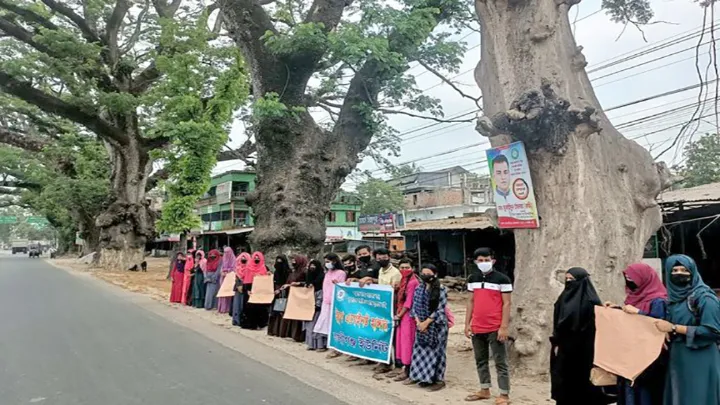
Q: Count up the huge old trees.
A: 3